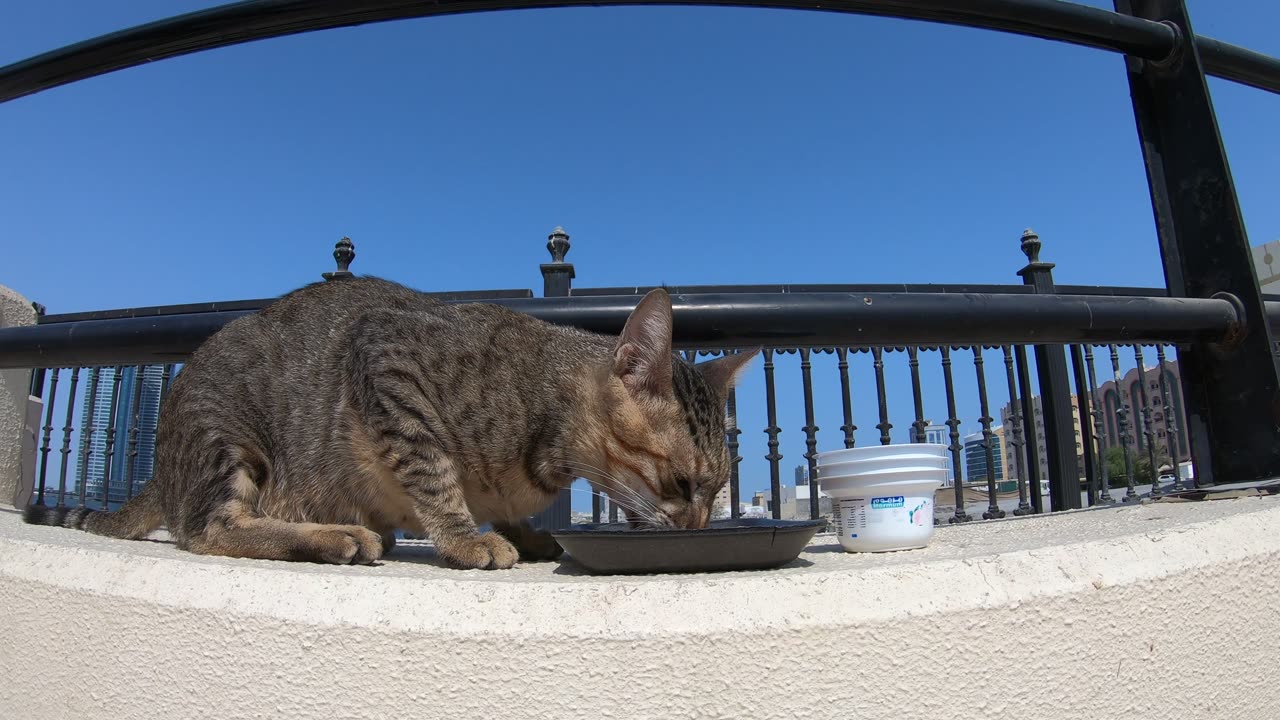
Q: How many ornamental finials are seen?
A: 3